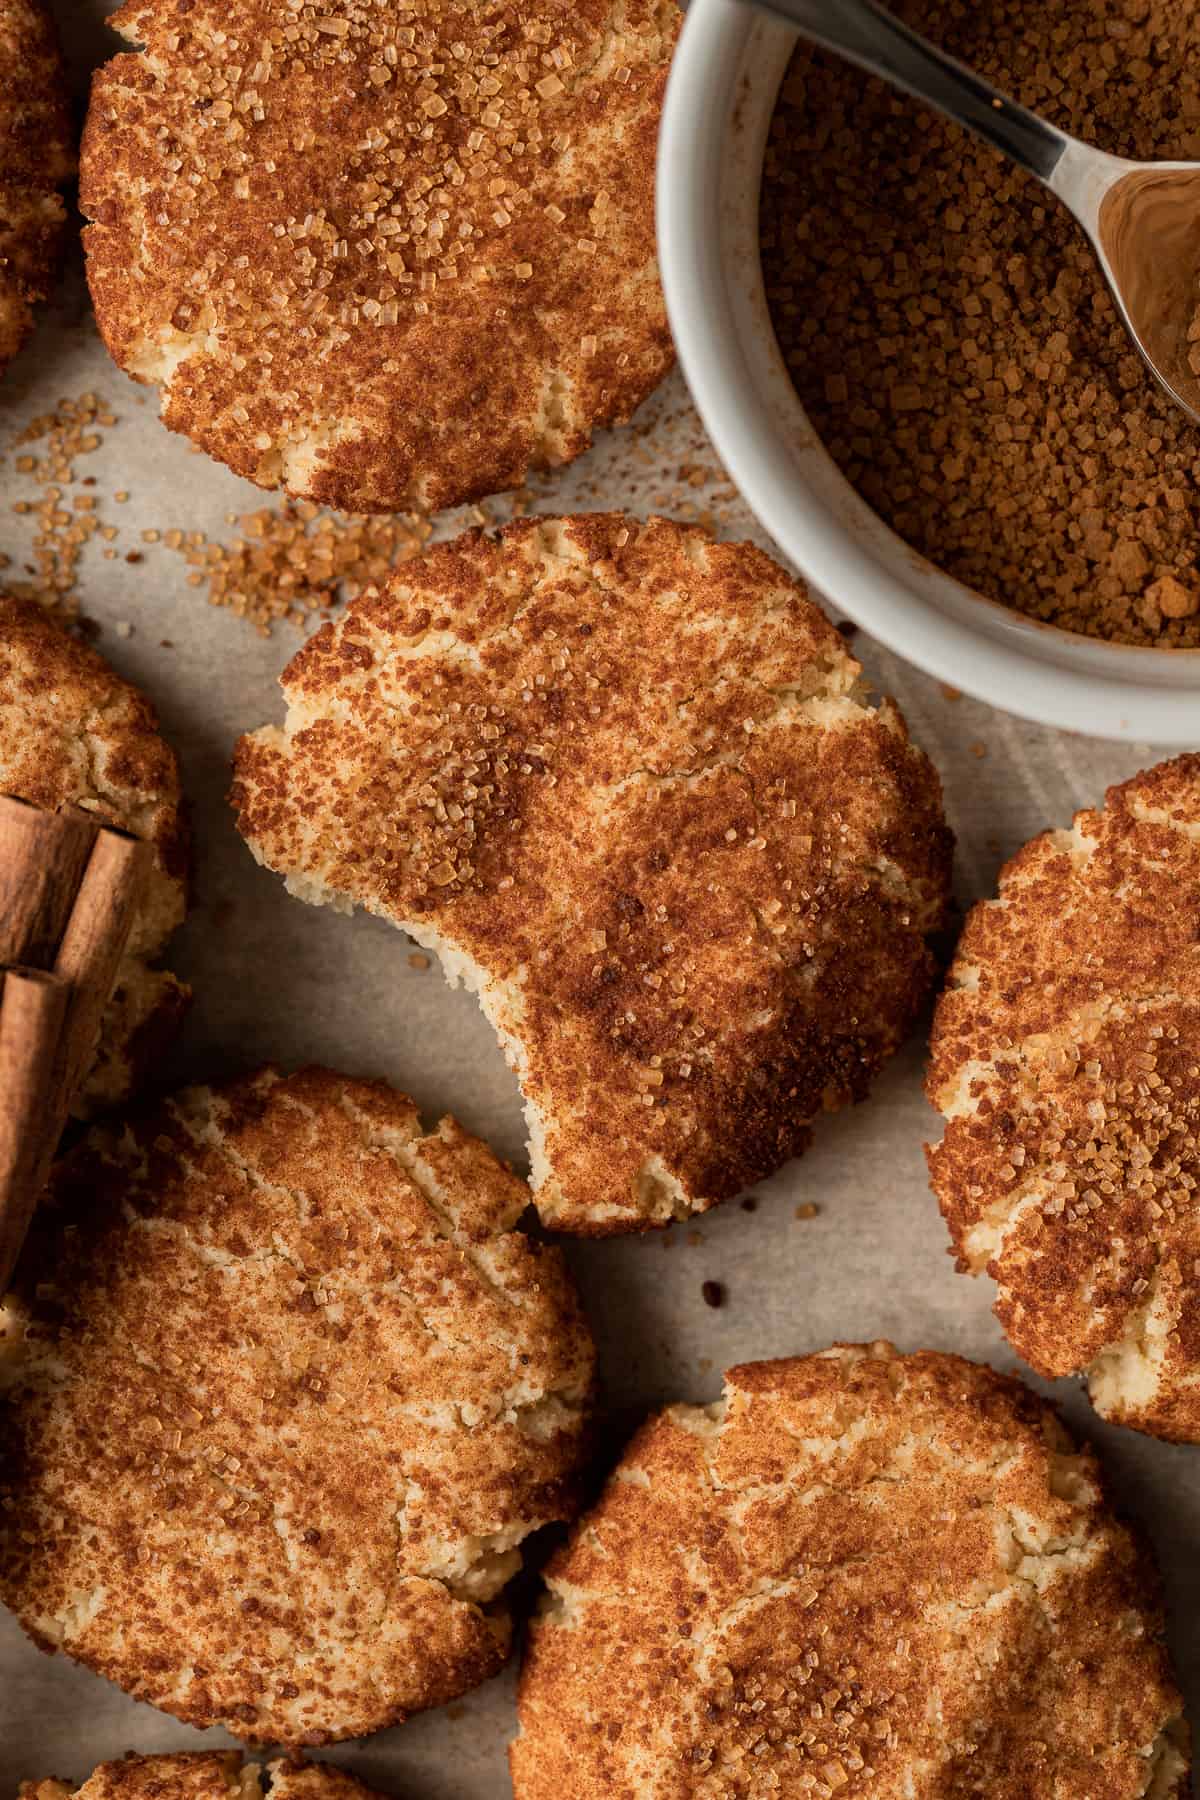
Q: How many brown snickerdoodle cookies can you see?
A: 8